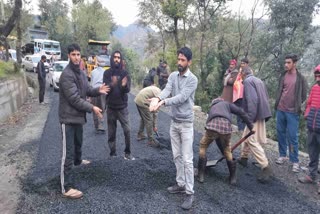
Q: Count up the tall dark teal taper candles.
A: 0